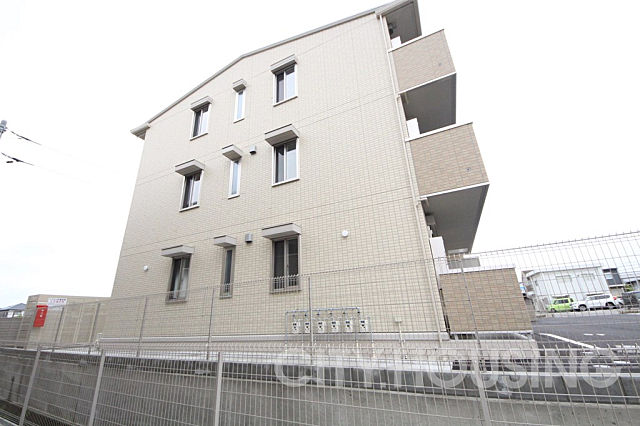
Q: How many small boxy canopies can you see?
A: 9